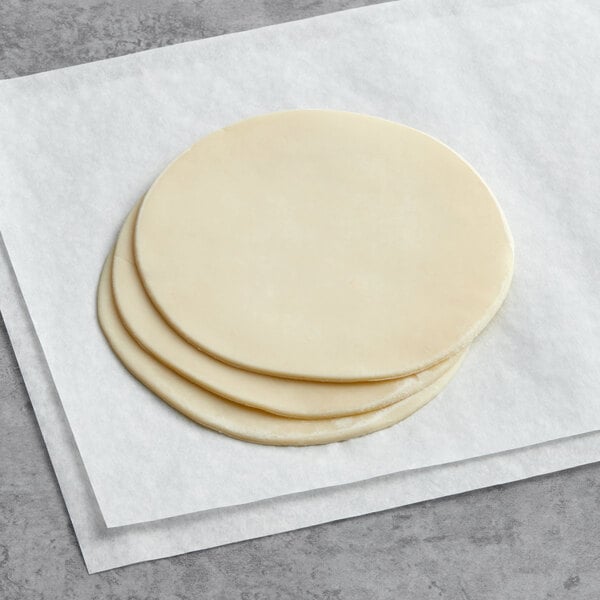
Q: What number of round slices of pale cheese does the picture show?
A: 3